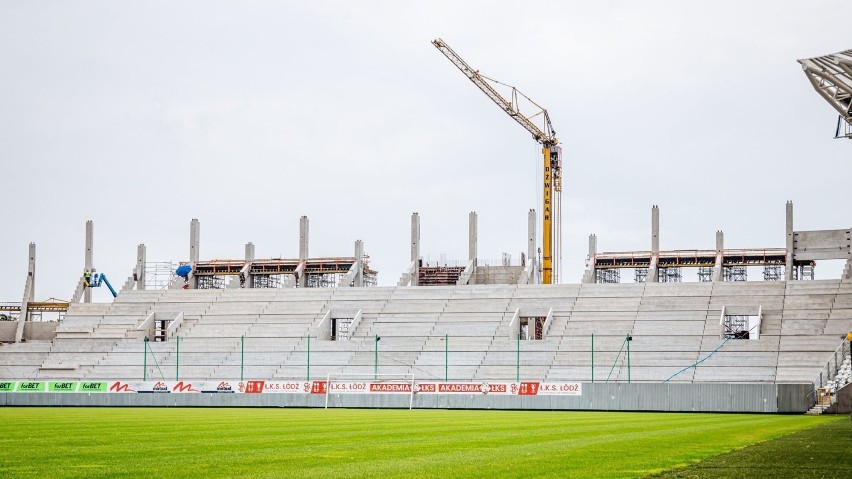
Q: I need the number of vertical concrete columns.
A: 14